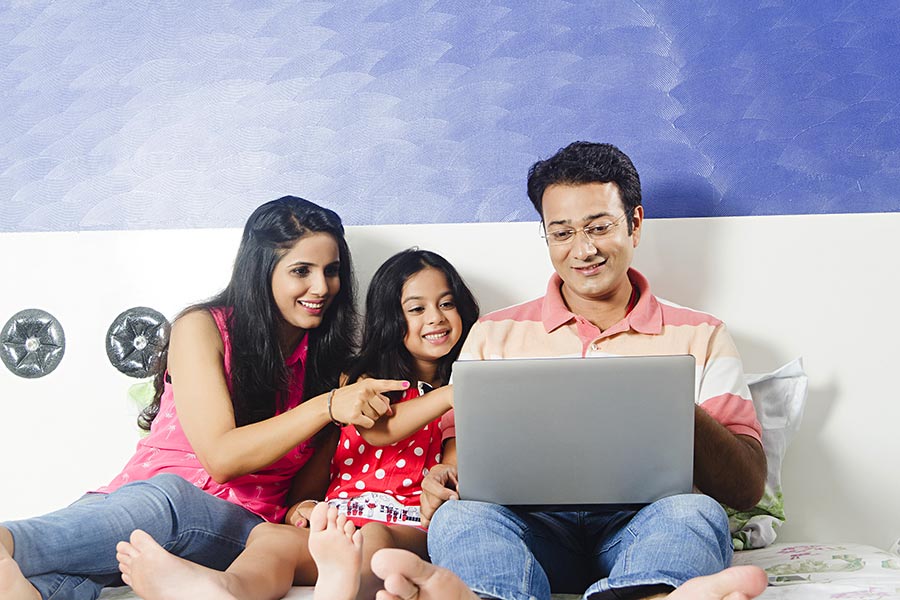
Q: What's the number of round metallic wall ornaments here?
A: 2